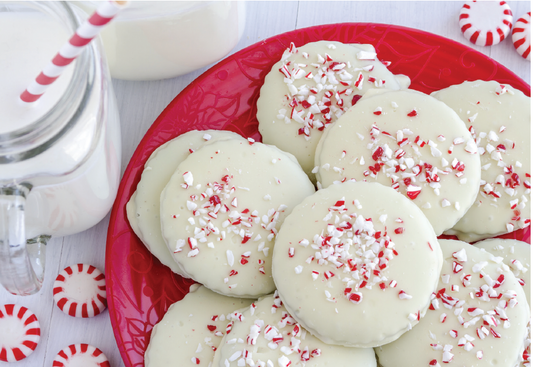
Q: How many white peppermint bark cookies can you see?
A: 10